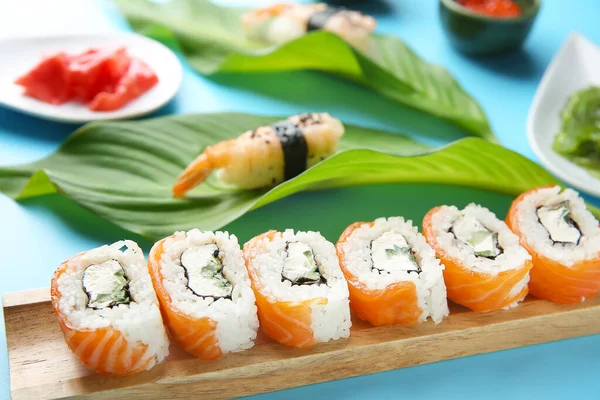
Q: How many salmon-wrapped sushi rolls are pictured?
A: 6